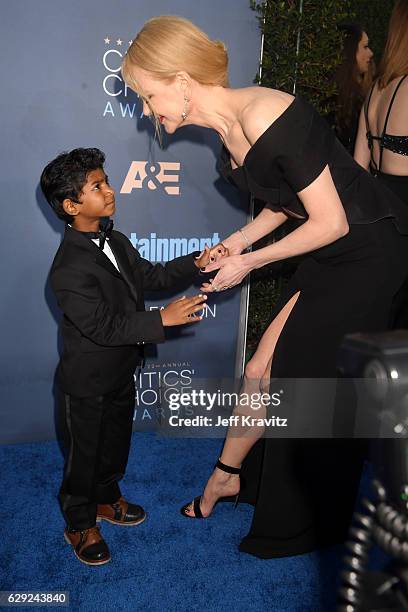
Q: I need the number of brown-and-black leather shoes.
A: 2